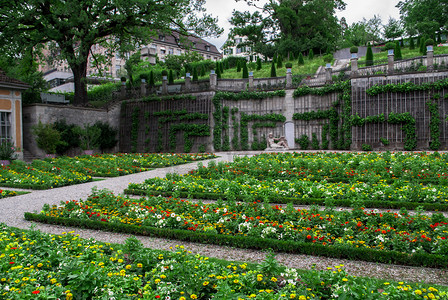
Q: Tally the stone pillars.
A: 11